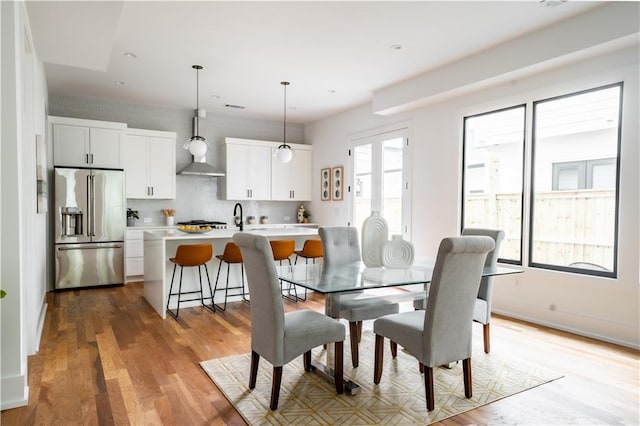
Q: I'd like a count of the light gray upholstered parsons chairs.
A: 4